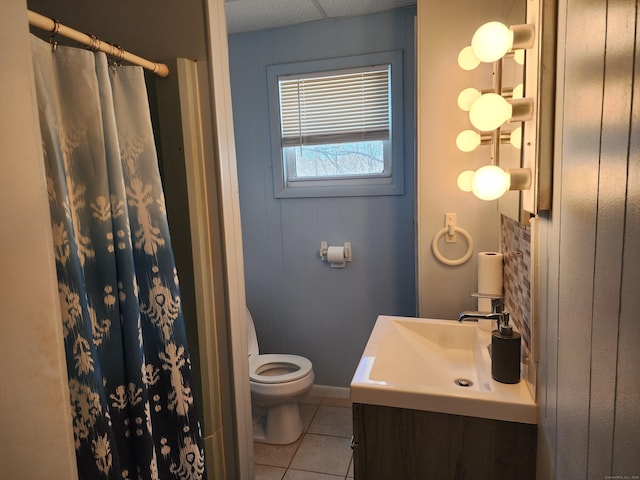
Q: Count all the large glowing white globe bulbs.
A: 3